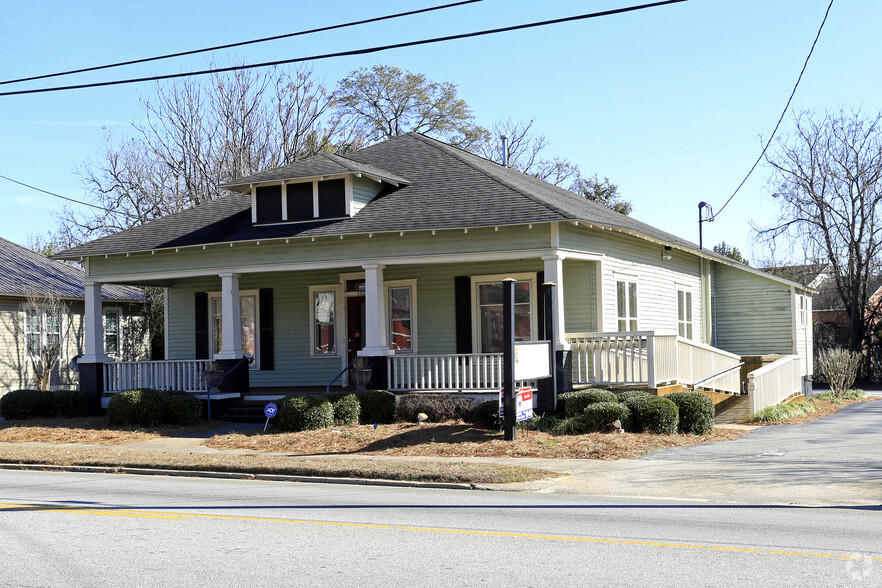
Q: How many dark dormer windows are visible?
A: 3